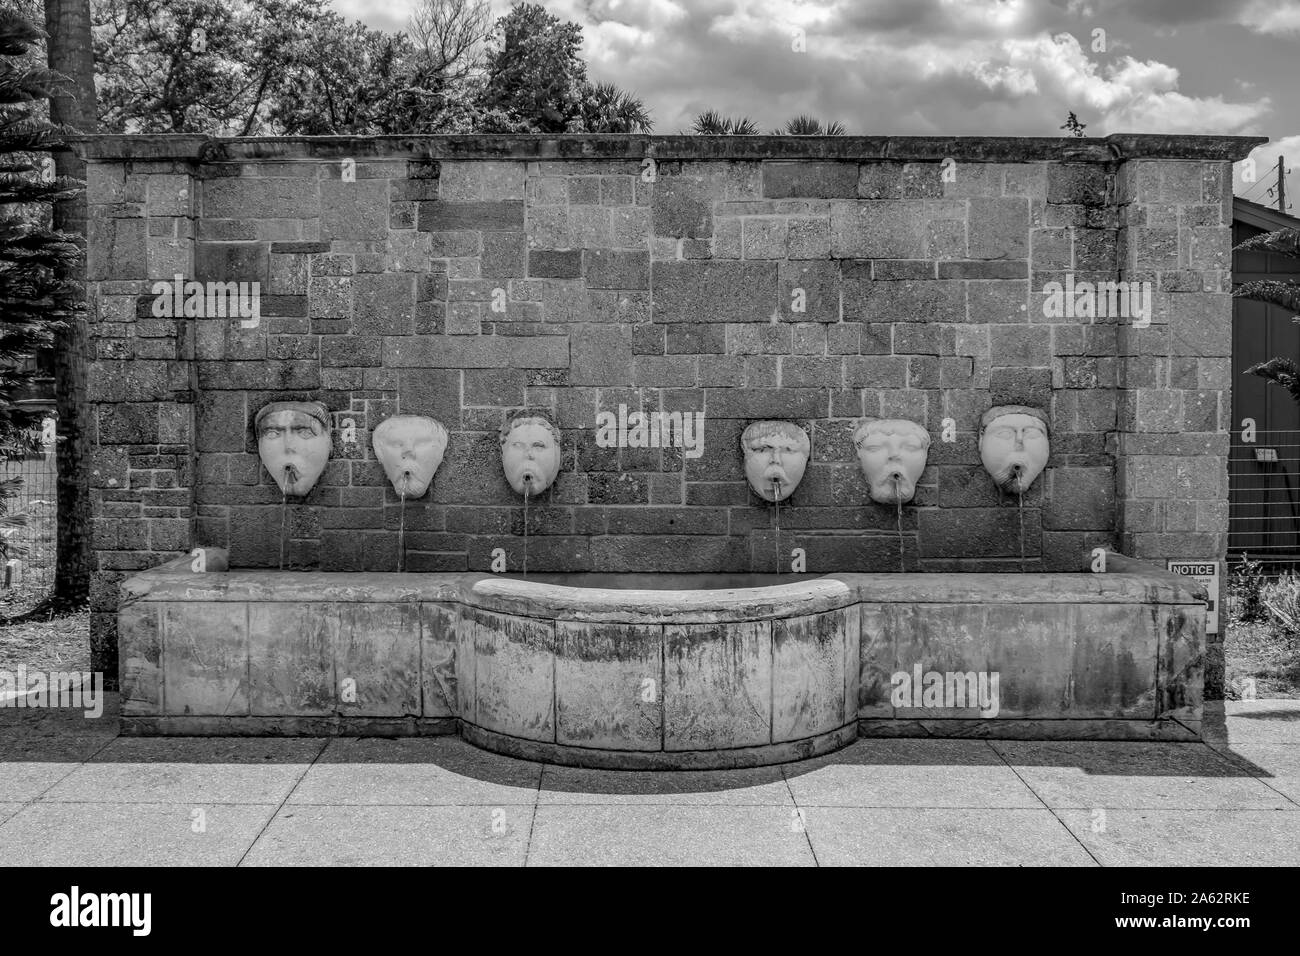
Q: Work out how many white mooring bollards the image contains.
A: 0